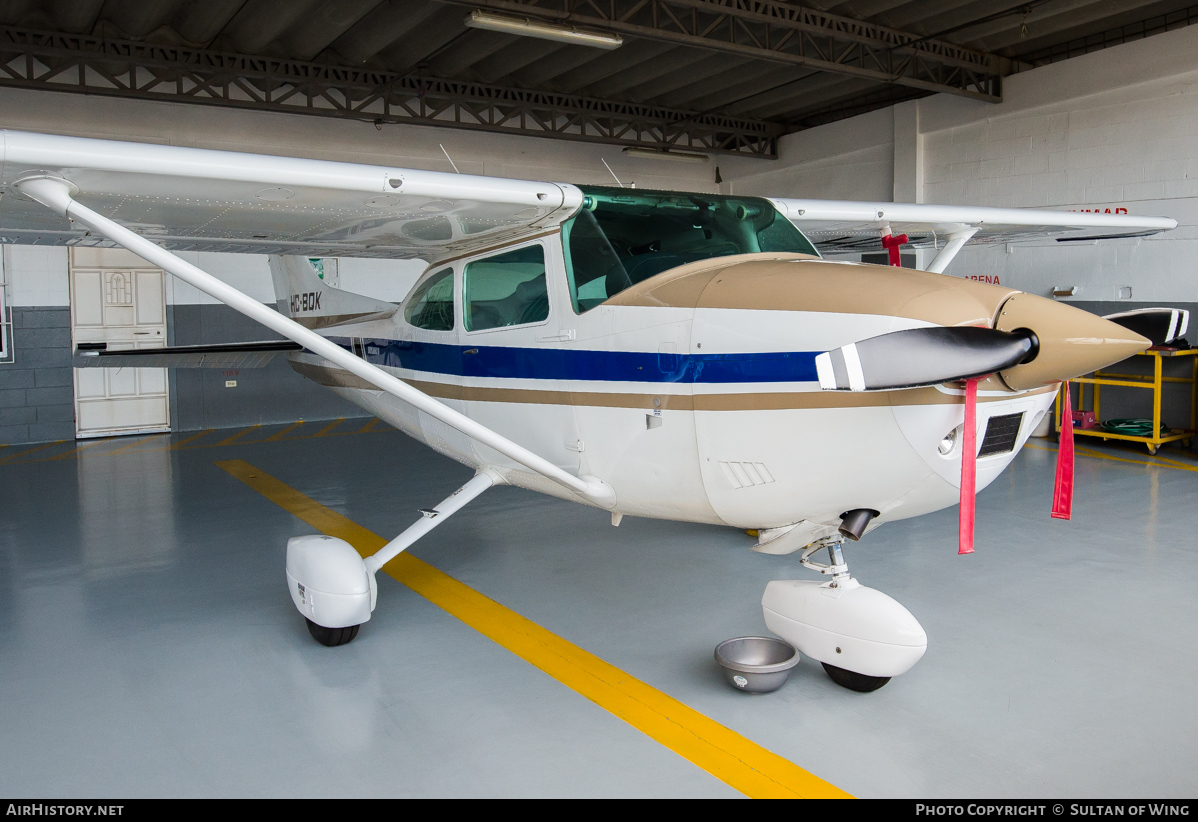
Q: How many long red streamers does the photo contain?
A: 2